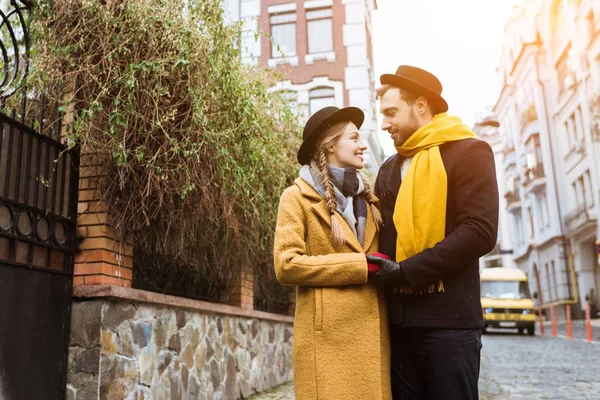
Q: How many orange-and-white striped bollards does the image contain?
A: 4